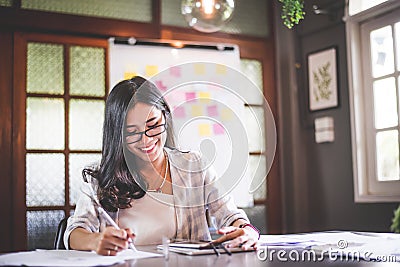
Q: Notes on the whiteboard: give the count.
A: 14